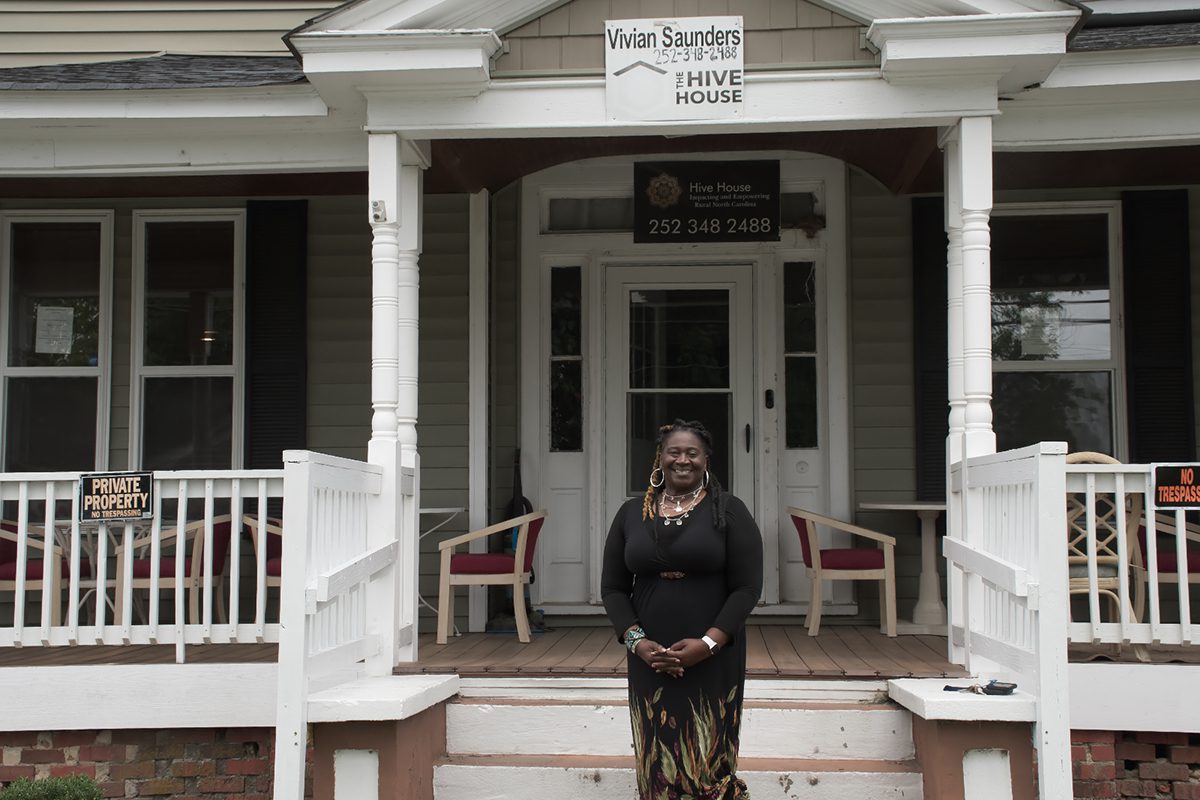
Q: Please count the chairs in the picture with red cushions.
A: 6